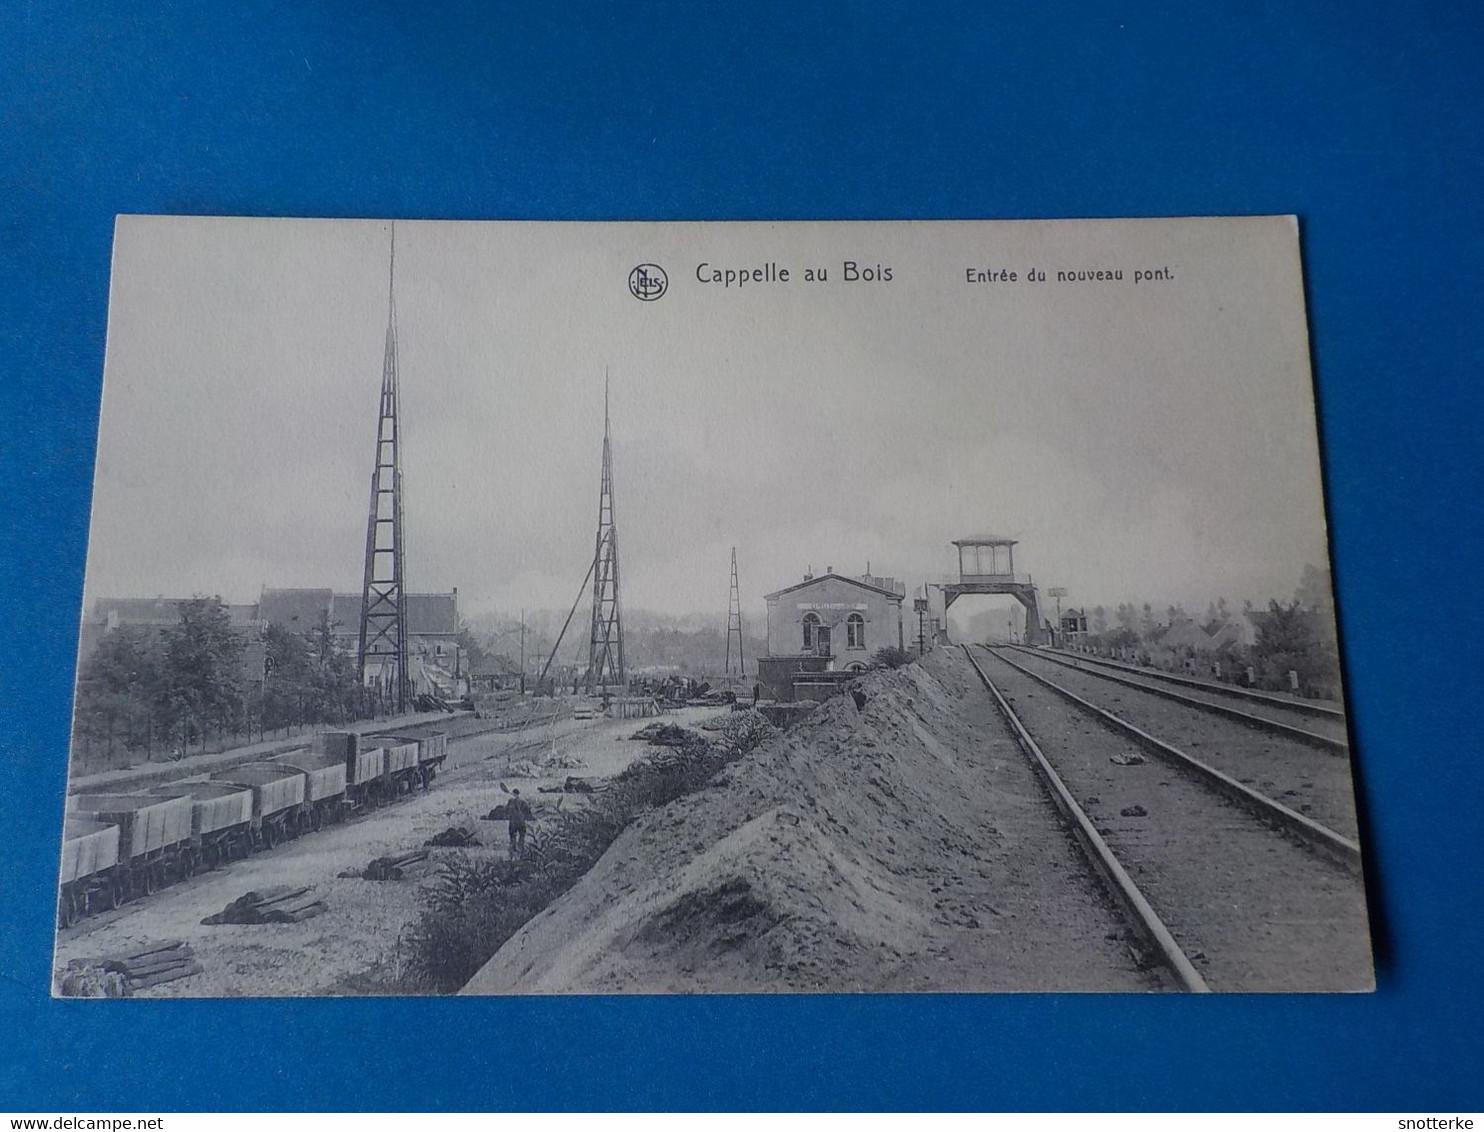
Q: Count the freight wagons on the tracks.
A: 8